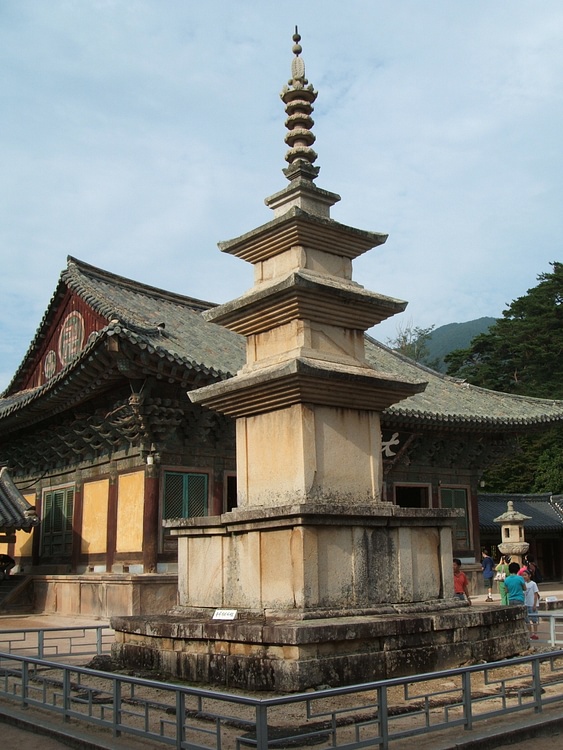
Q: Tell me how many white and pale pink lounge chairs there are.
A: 0